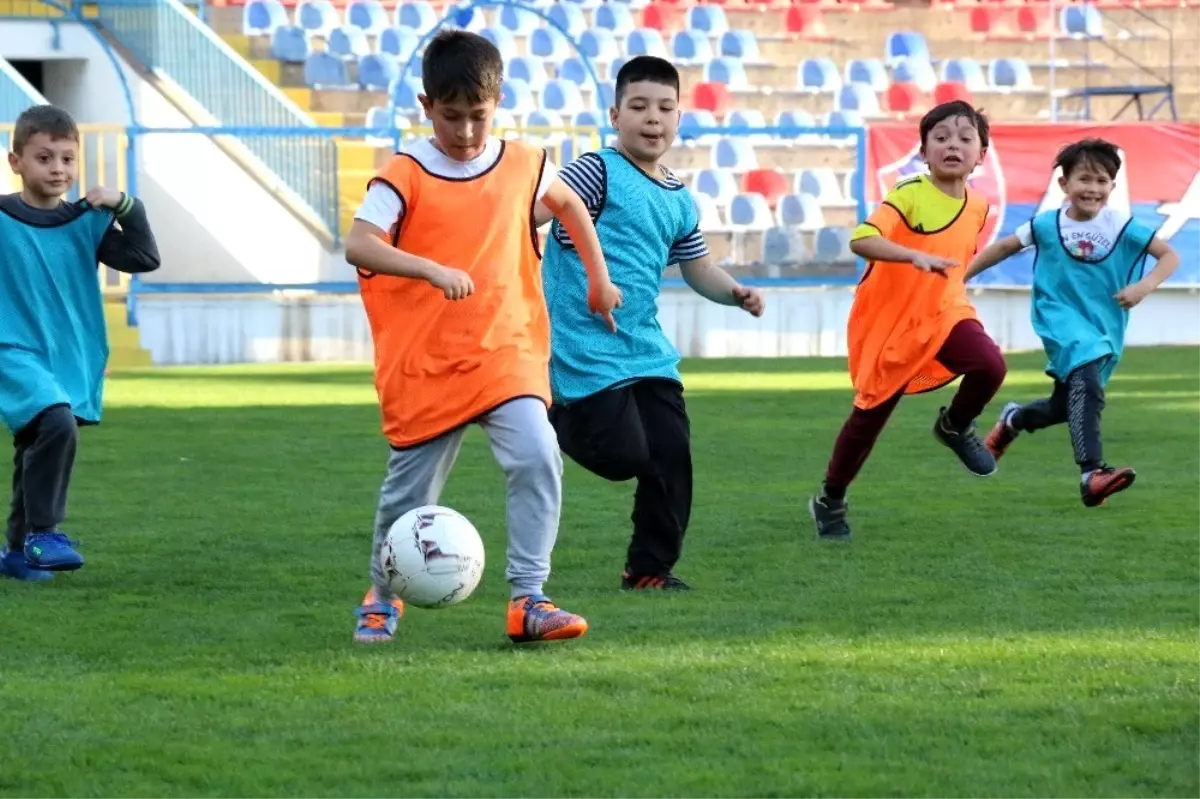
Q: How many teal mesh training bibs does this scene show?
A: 3